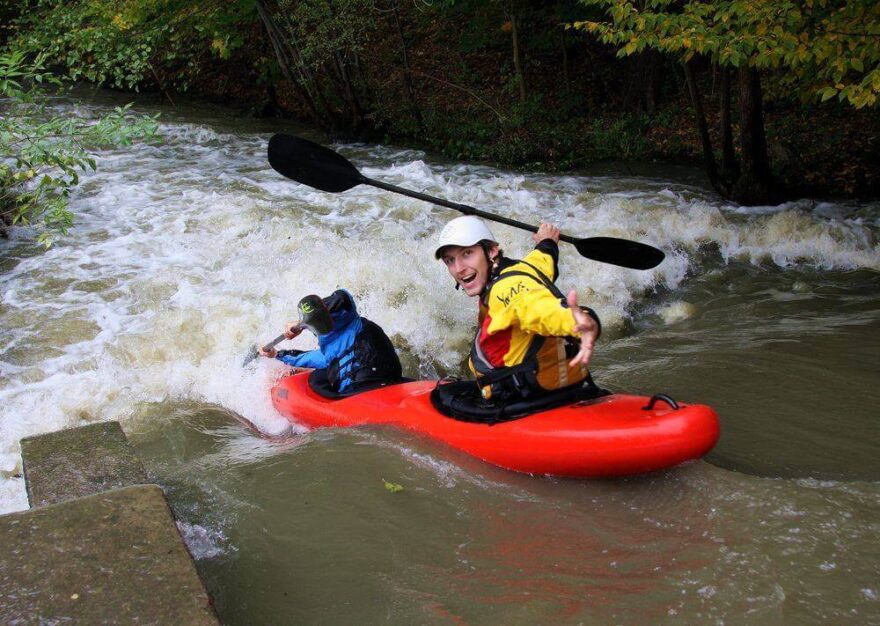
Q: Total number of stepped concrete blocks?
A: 2